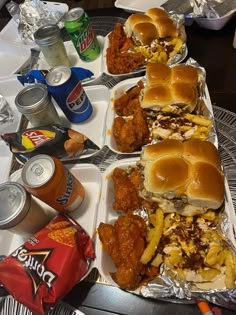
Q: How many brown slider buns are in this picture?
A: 12